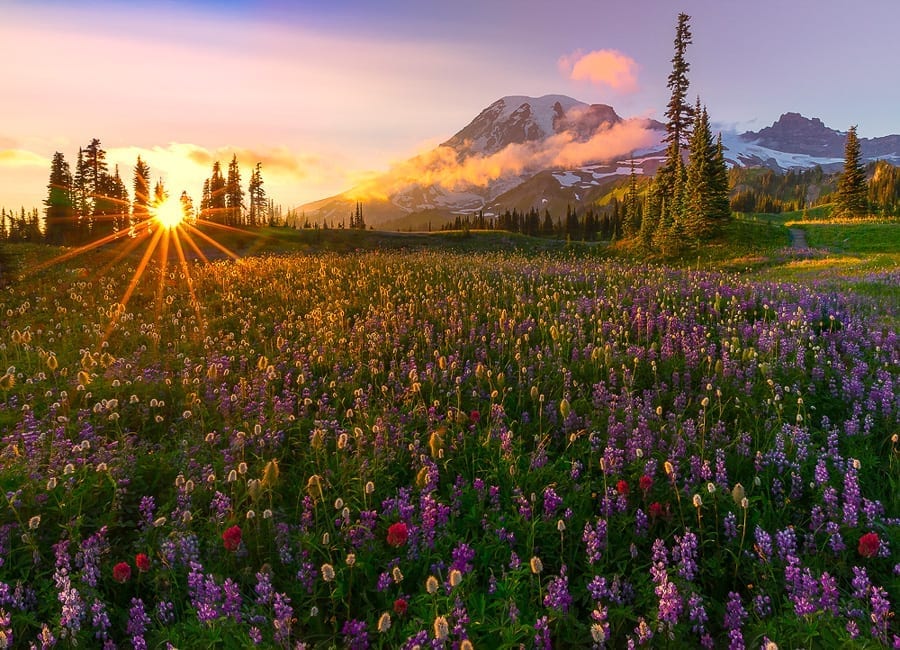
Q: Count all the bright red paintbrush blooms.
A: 10